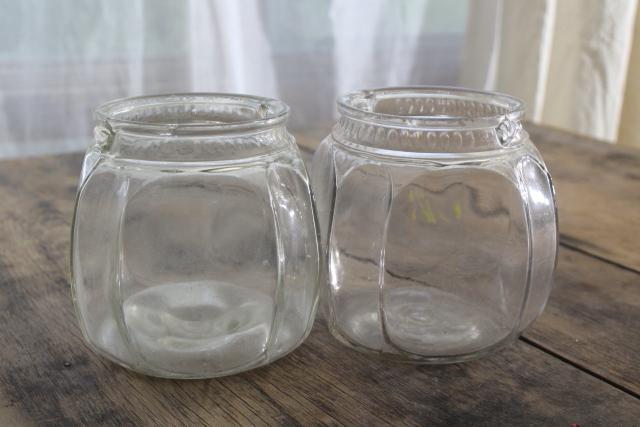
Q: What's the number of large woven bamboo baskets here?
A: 0